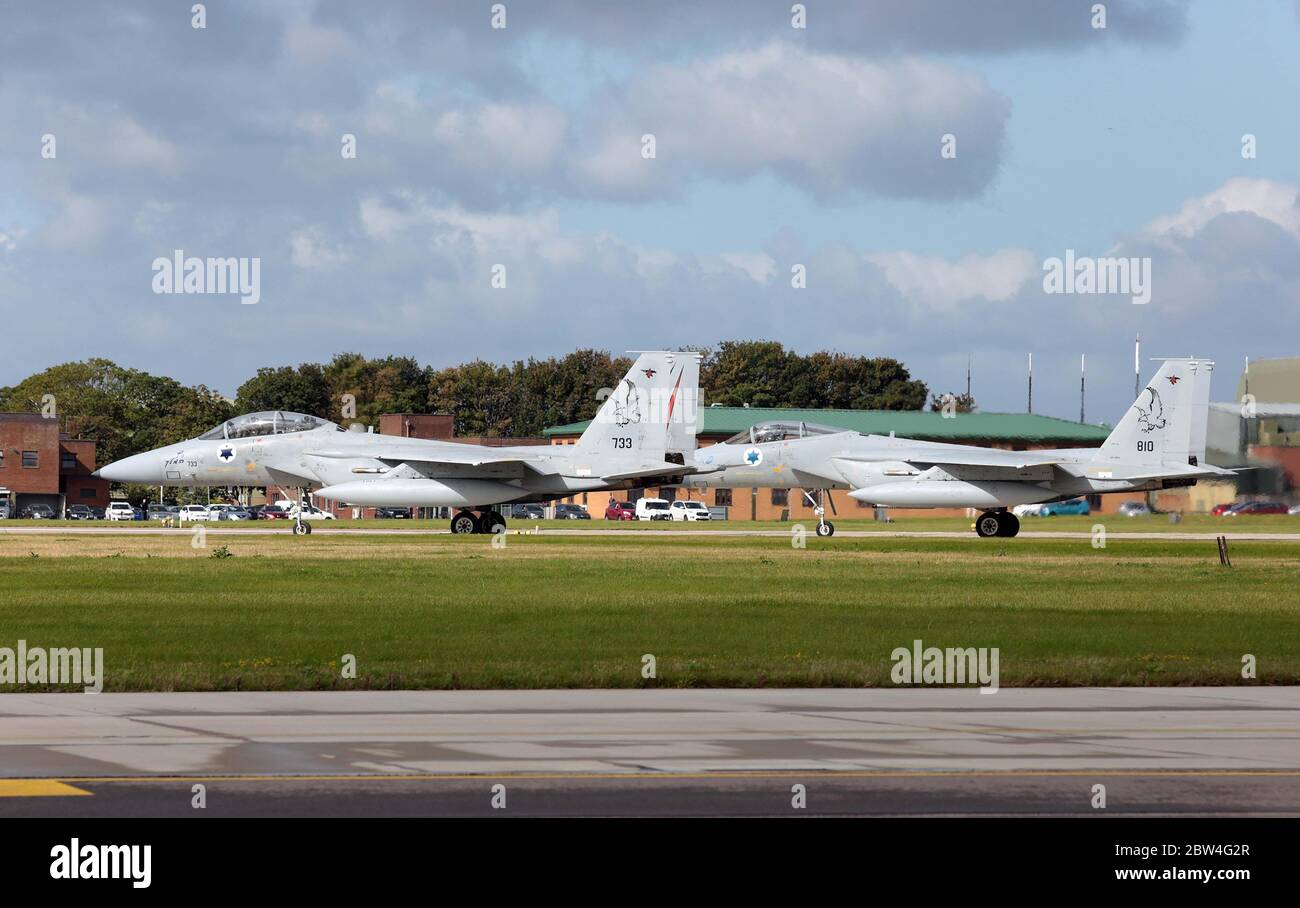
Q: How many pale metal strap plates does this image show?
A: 0